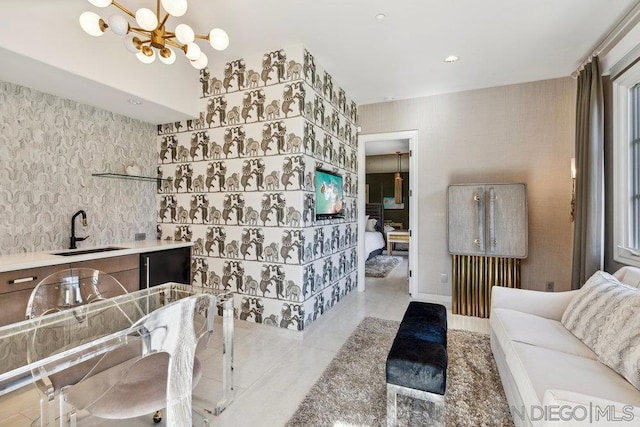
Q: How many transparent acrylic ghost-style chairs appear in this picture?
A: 2